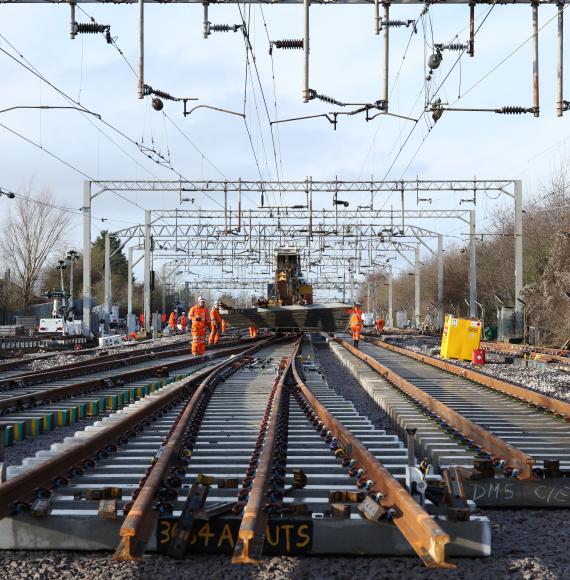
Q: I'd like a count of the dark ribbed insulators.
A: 8